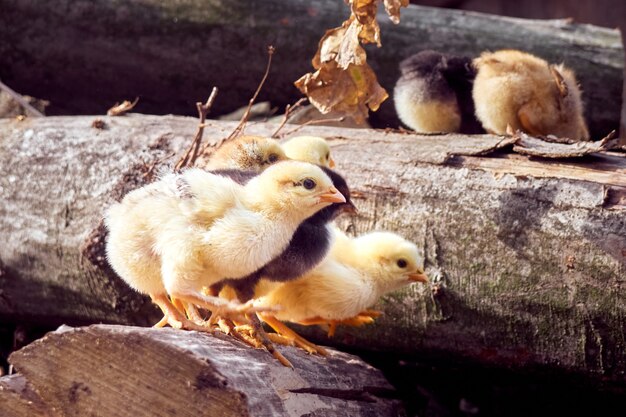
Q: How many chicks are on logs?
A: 7